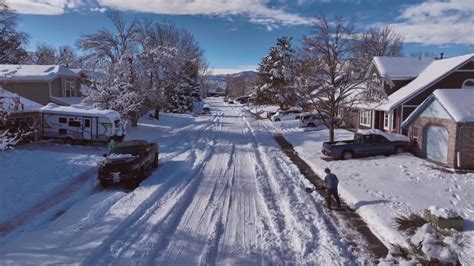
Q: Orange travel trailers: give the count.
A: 0